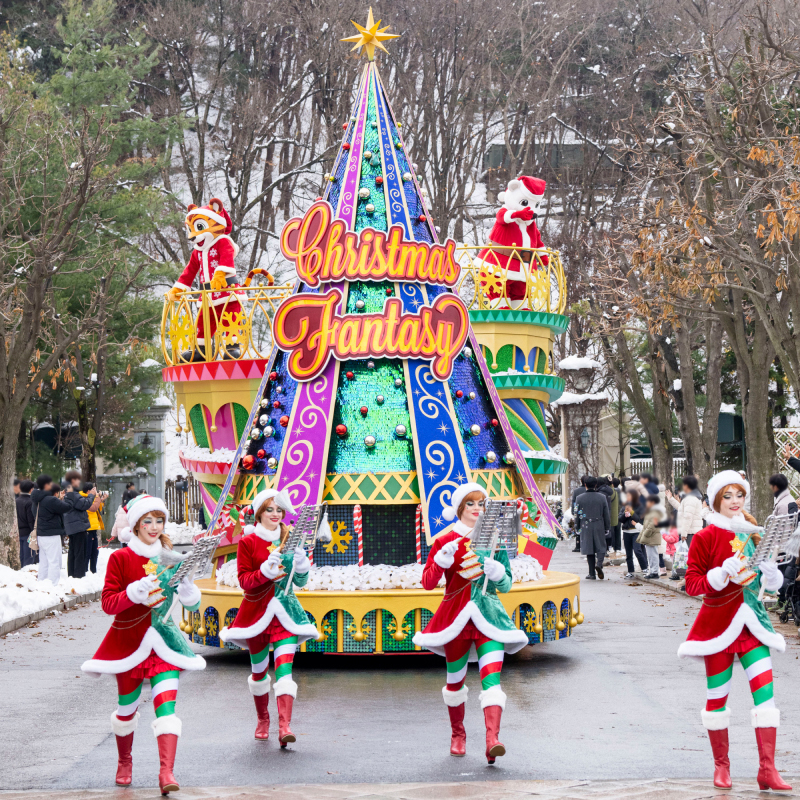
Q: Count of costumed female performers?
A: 4